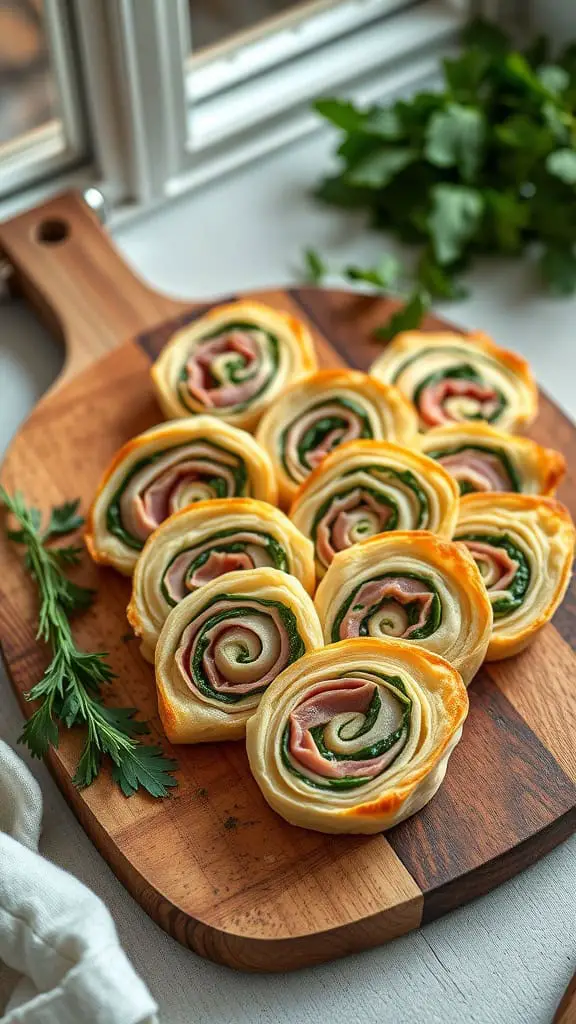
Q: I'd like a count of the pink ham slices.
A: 11